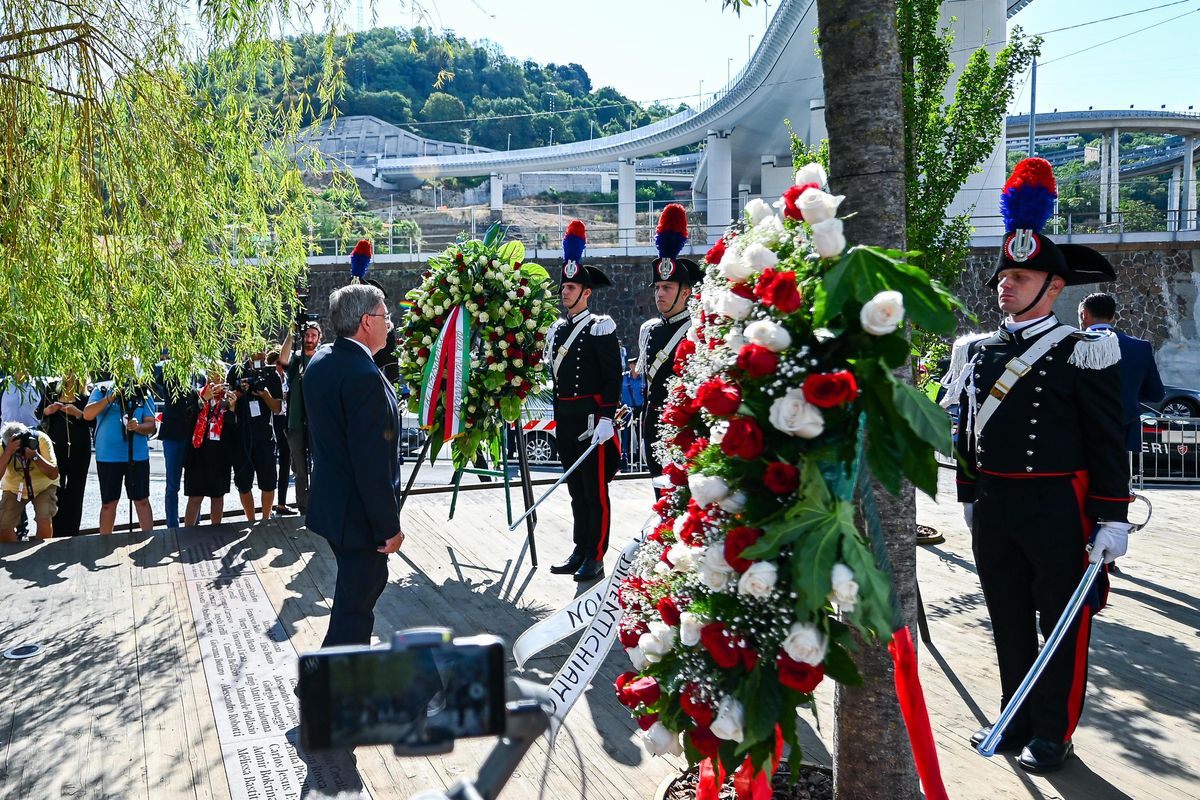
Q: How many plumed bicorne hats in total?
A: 4